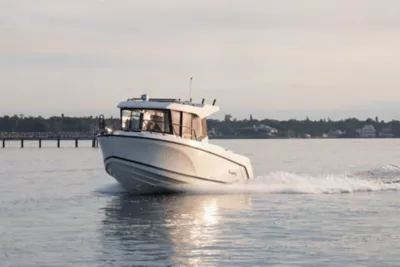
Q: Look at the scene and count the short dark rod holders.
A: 2